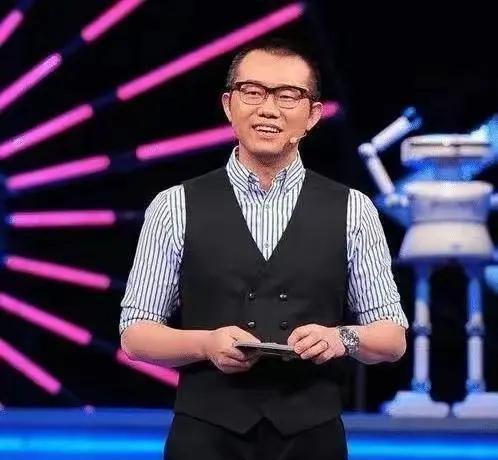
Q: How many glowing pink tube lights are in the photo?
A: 12